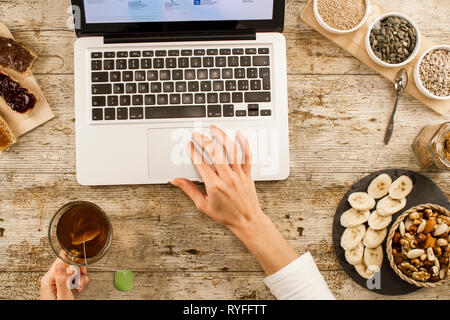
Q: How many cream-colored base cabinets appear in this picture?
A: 0